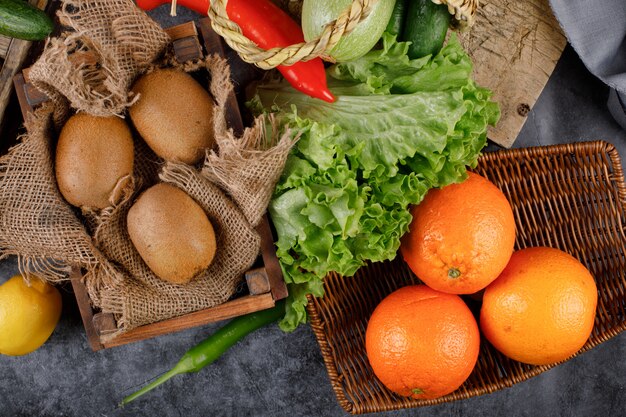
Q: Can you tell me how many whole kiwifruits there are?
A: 3